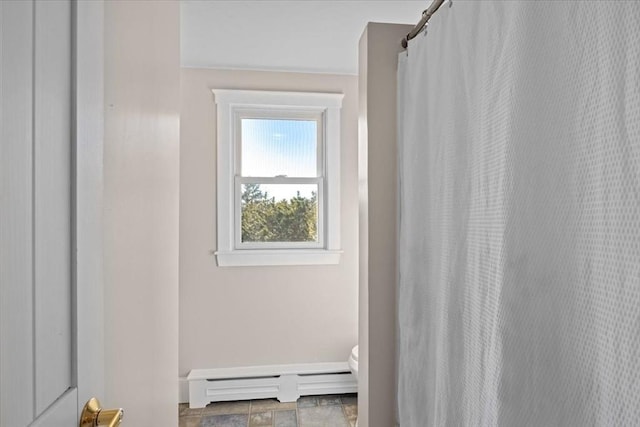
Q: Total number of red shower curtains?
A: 0